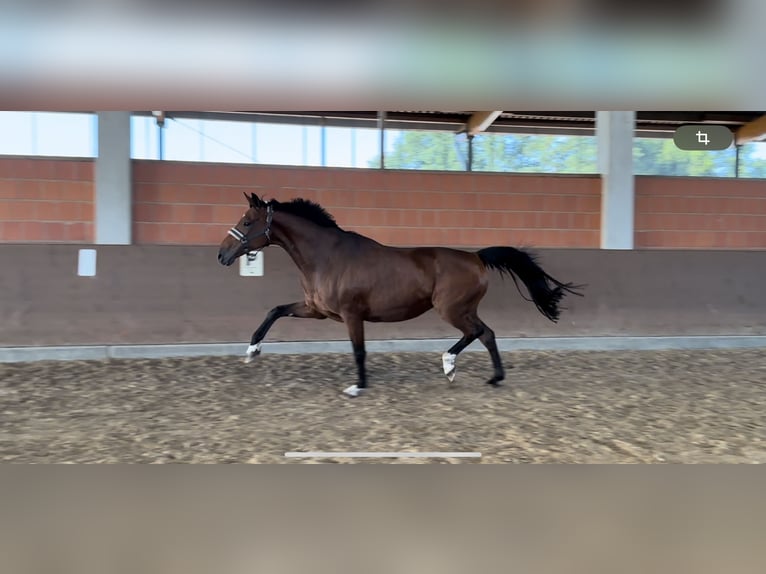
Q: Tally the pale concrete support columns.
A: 2